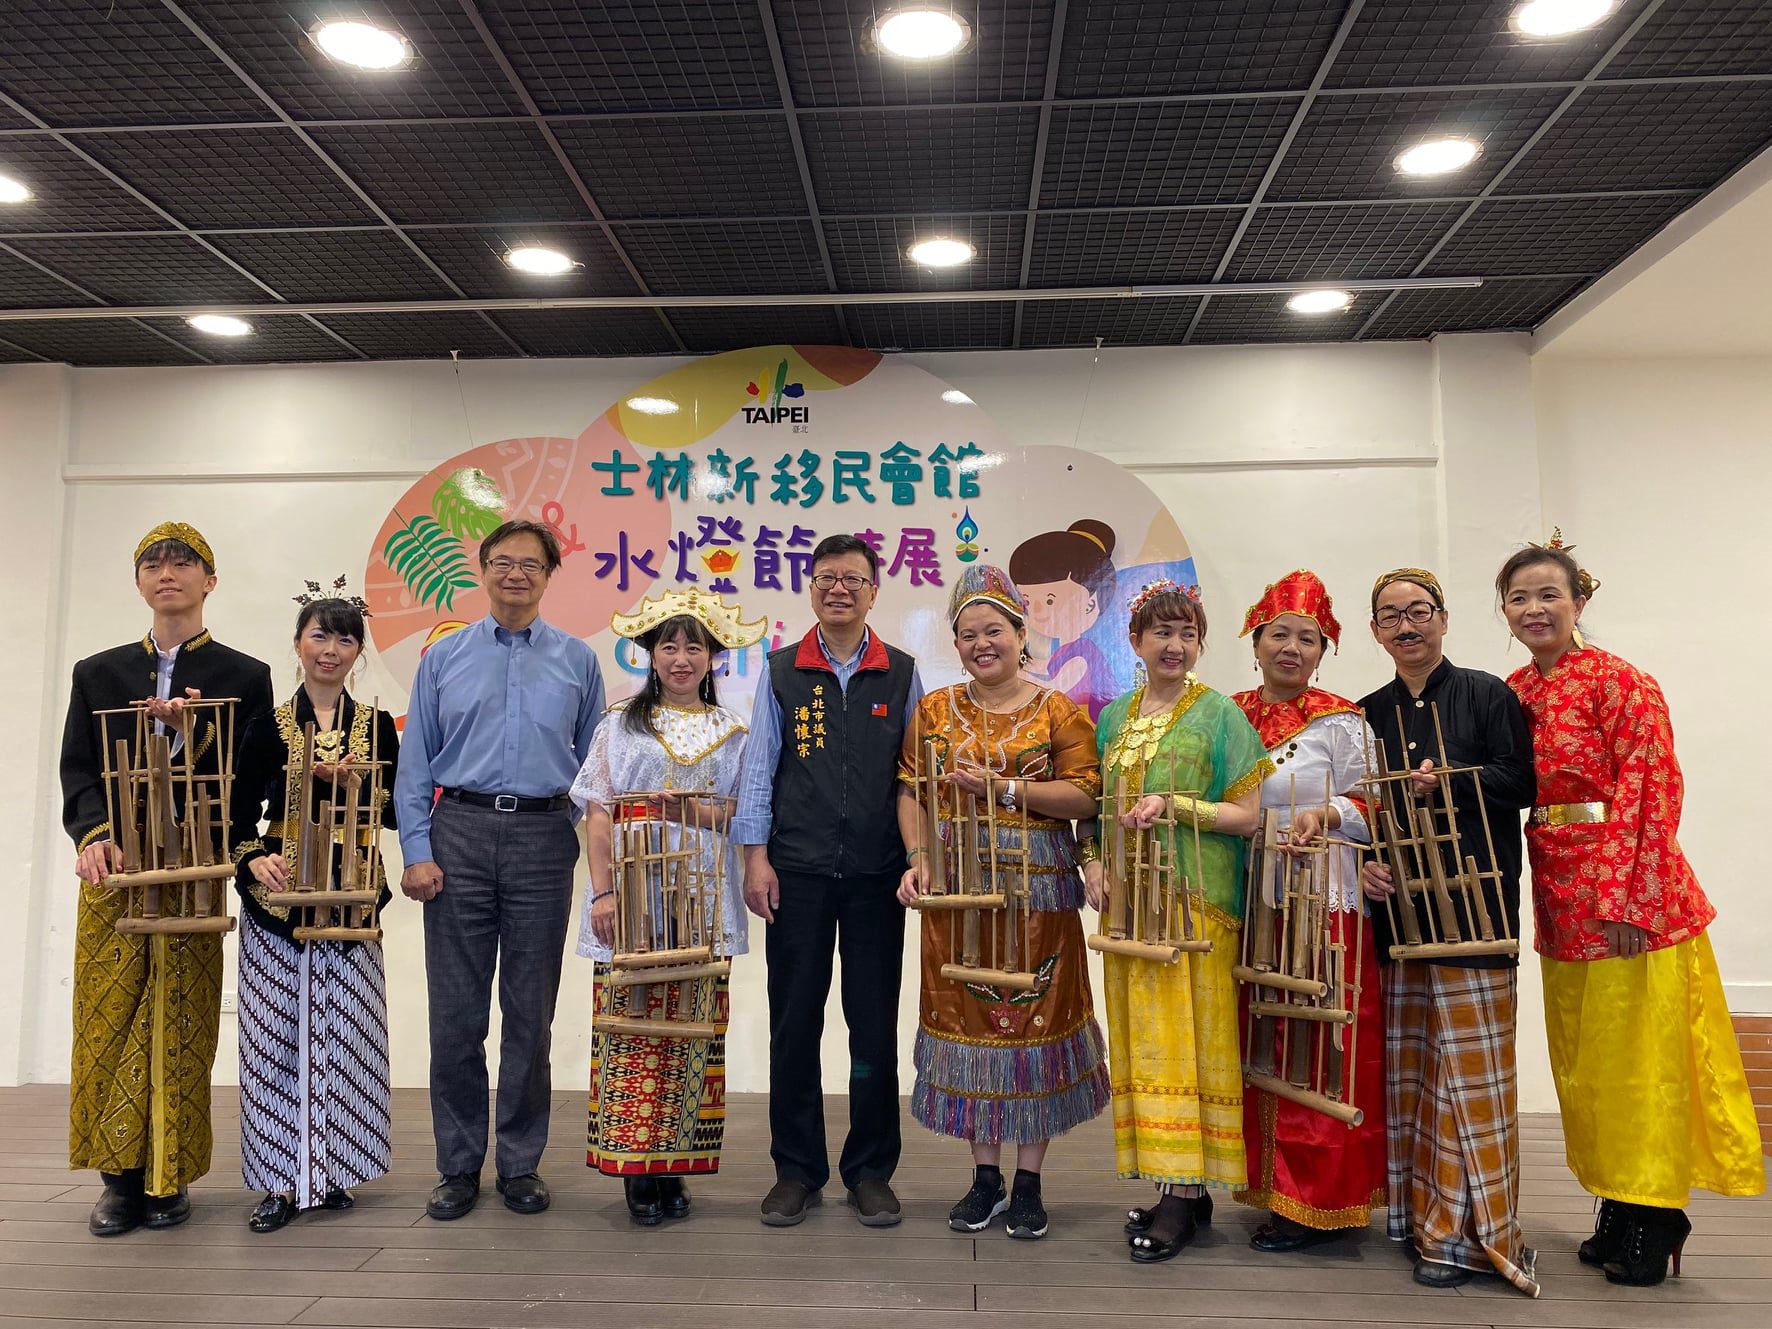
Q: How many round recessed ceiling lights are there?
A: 9